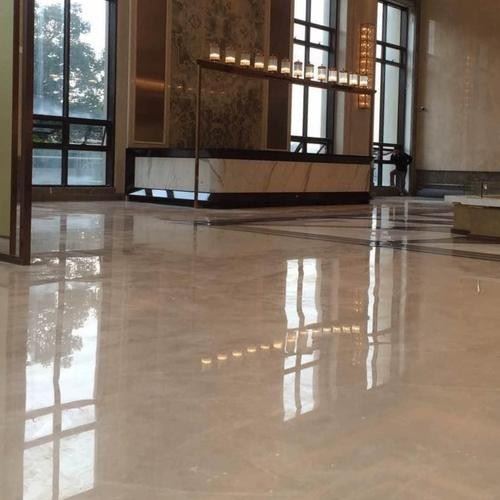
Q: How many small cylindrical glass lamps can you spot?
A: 13